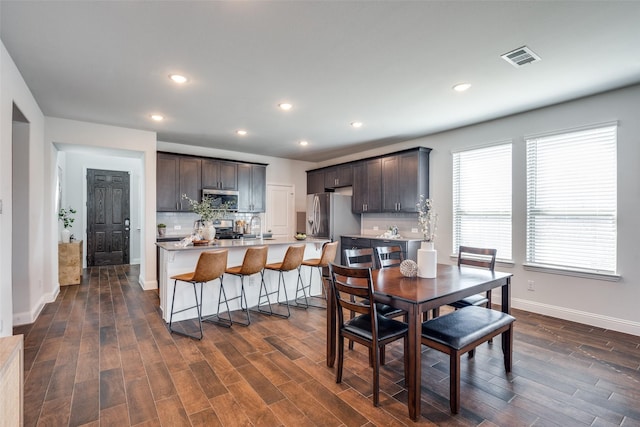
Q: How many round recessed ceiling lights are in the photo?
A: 7